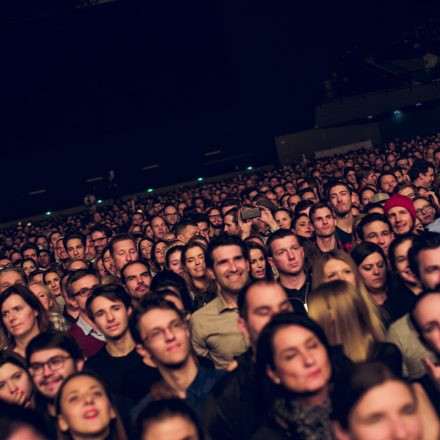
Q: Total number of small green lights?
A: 5